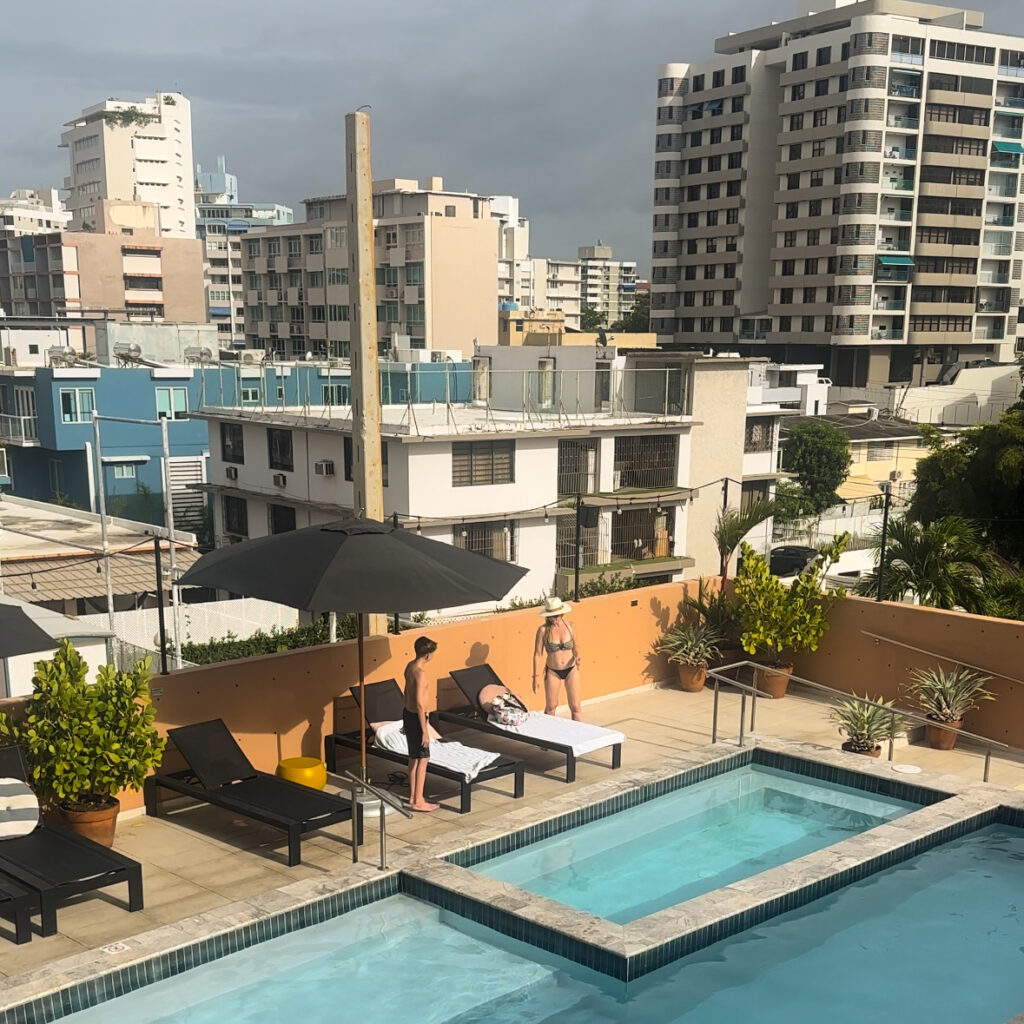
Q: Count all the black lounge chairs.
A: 5